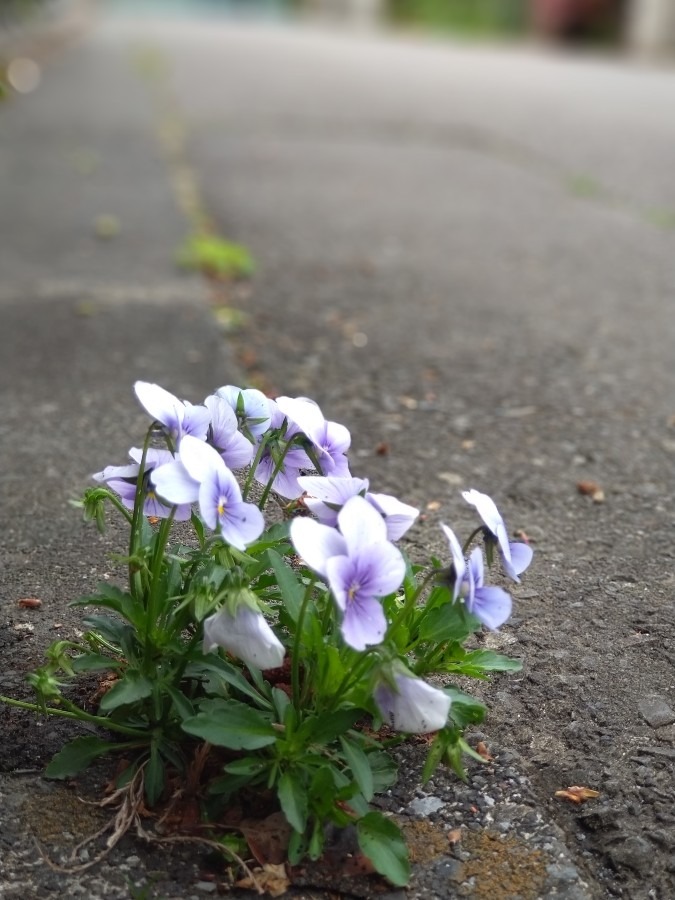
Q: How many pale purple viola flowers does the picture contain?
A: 13